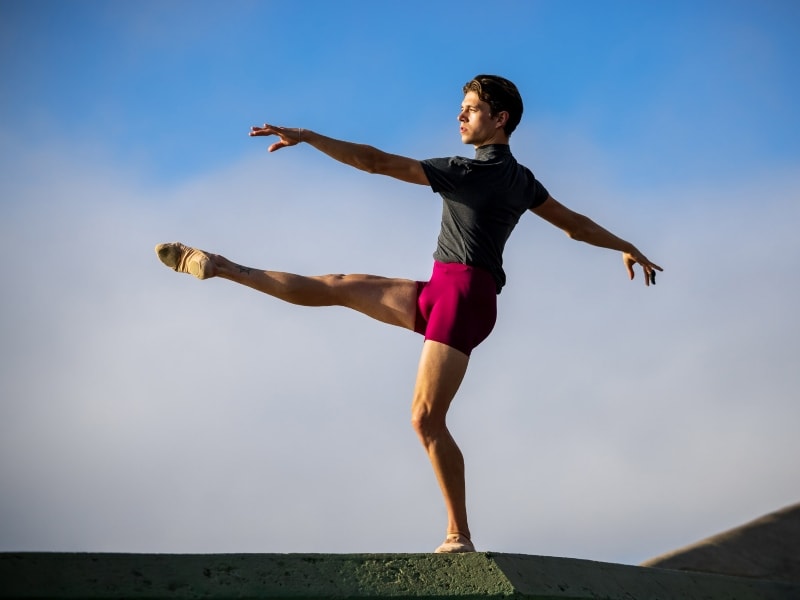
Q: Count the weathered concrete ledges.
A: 1